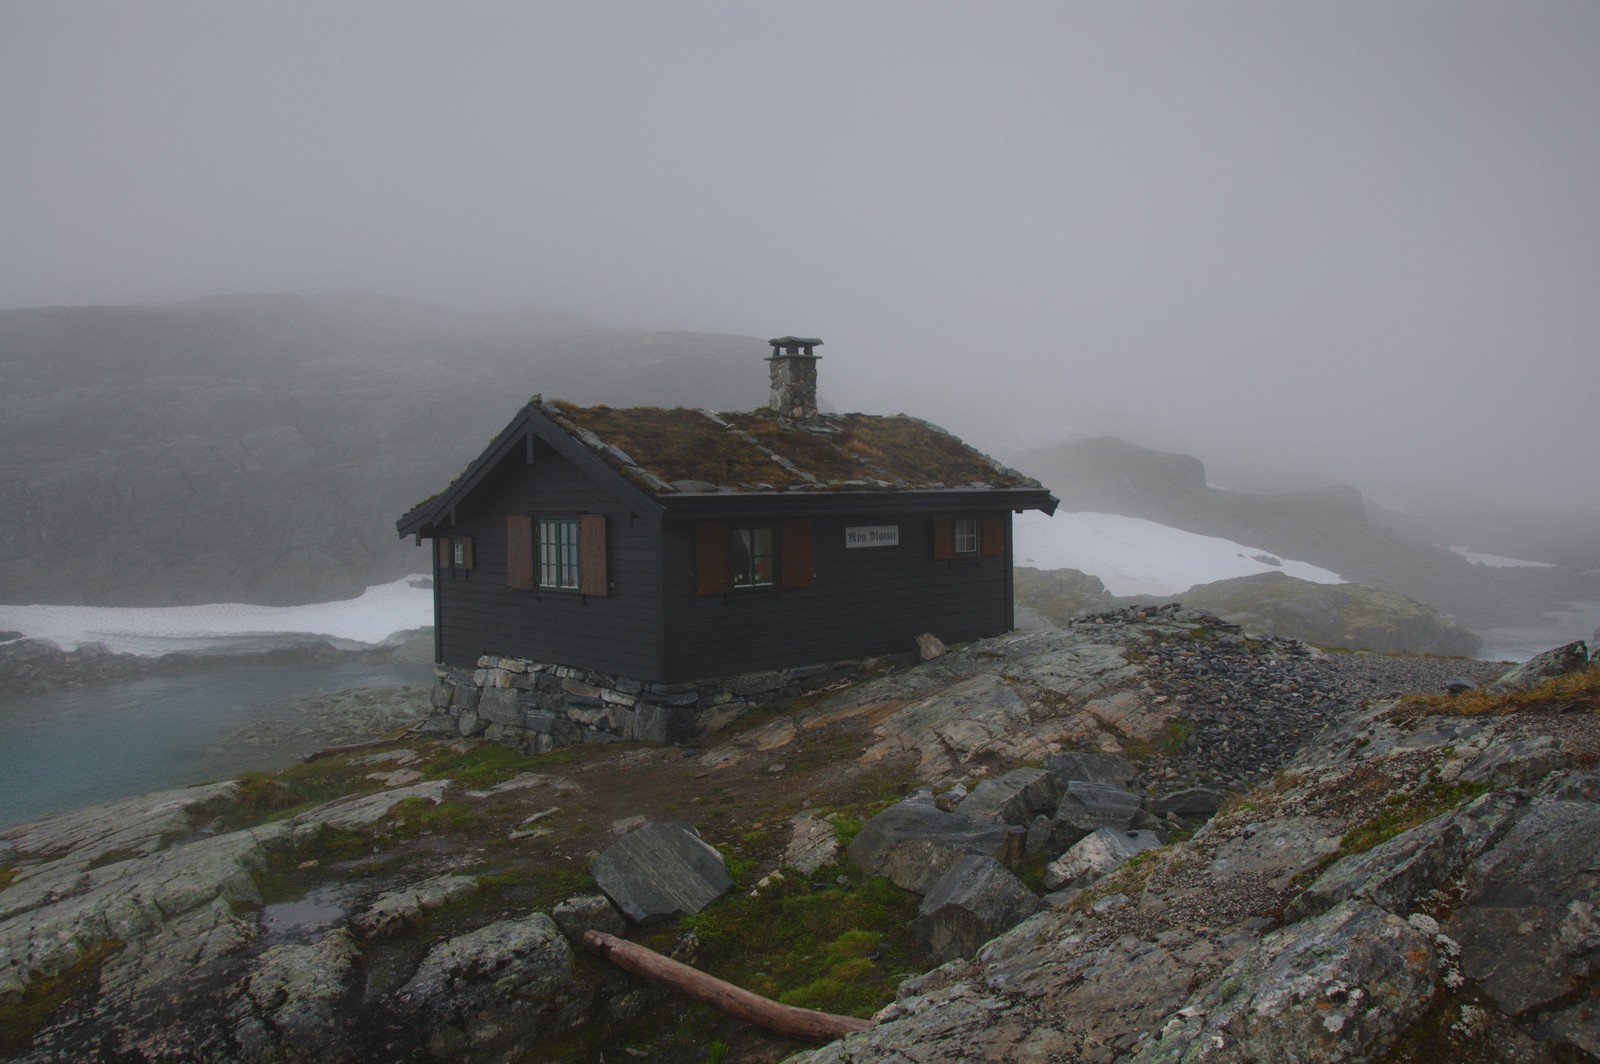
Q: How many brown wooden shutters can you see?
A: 8